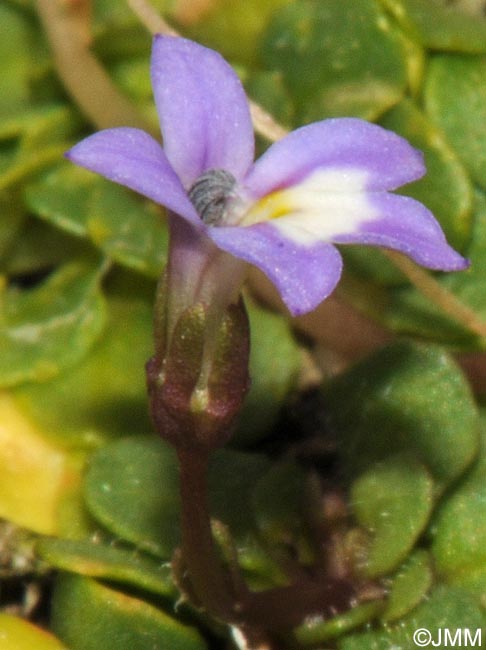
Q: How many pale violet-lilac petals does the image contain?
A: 5